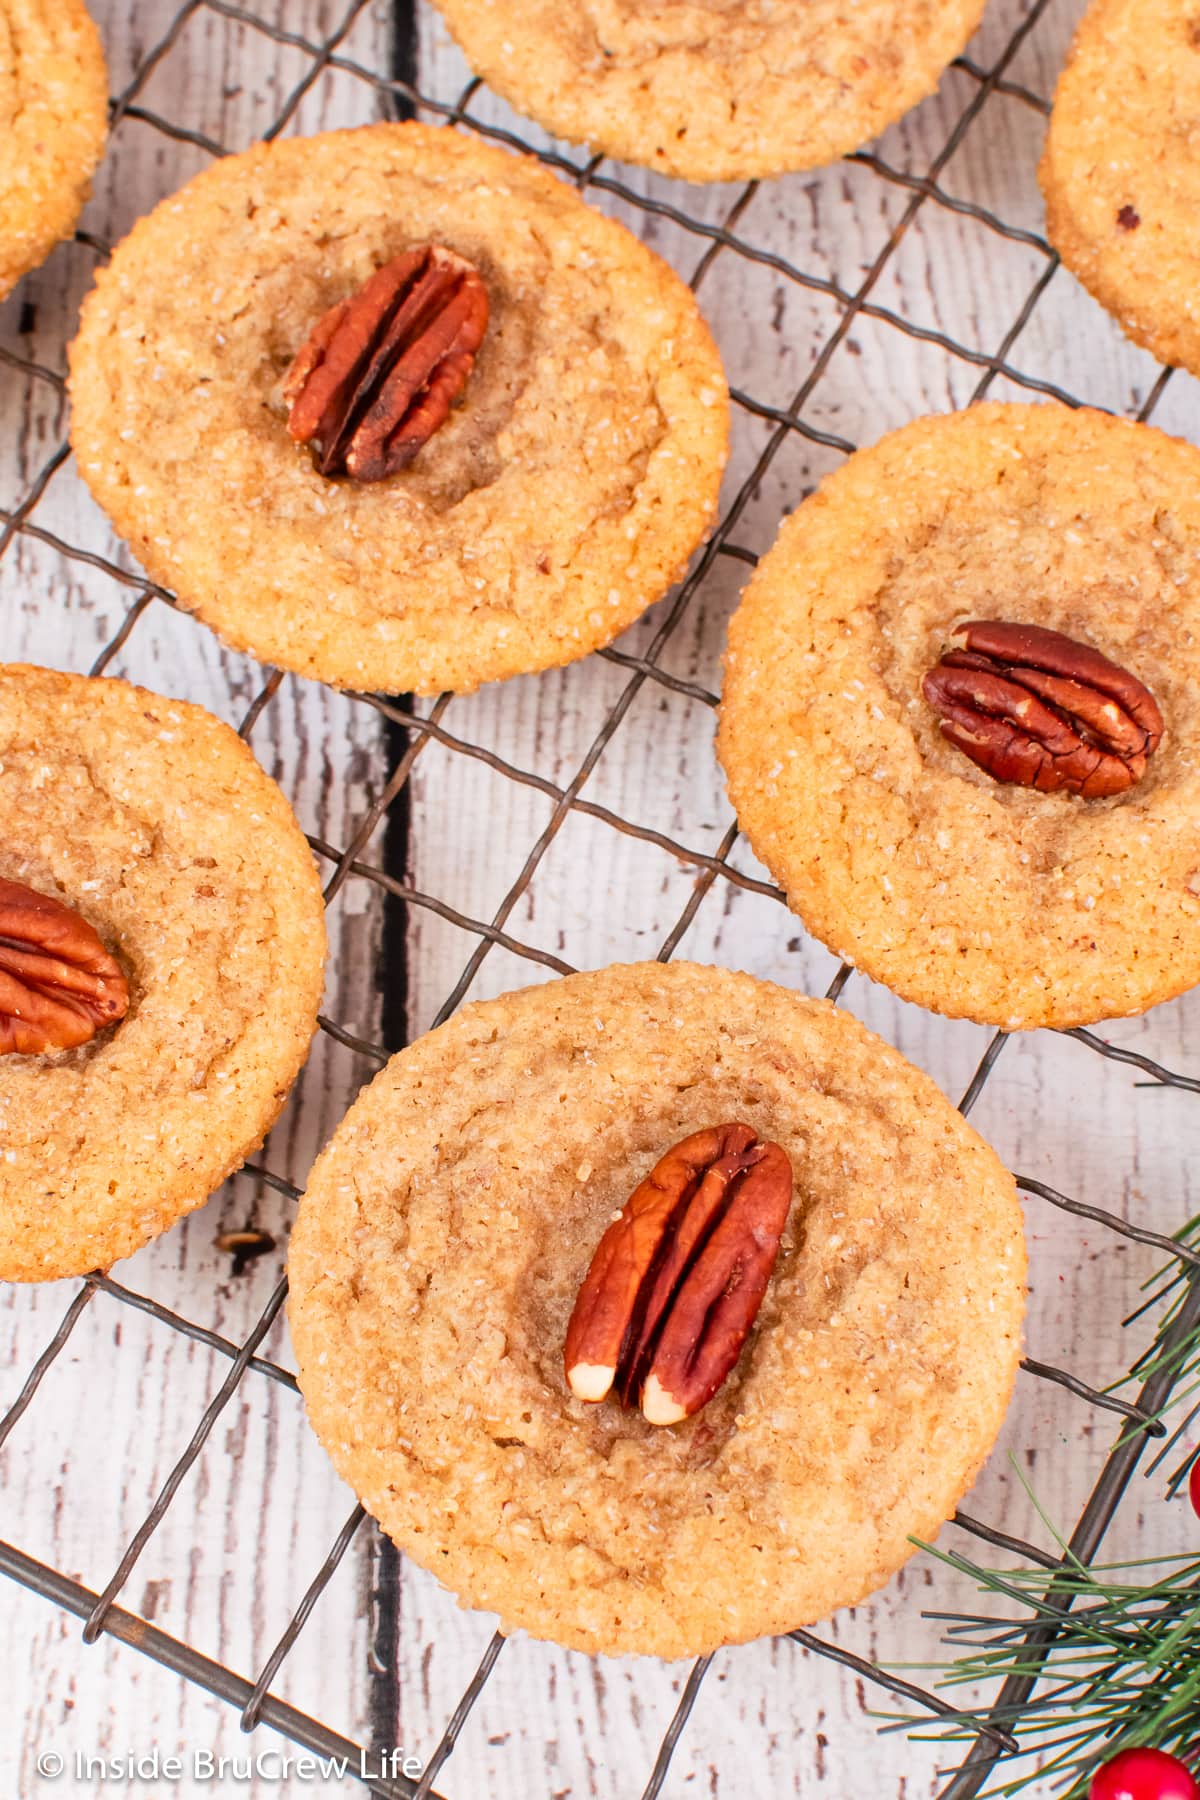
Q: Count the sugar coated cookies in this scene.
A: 7